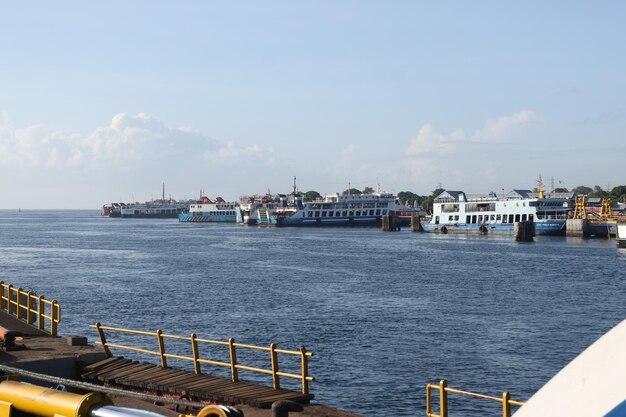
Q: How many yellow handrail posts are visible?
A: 14